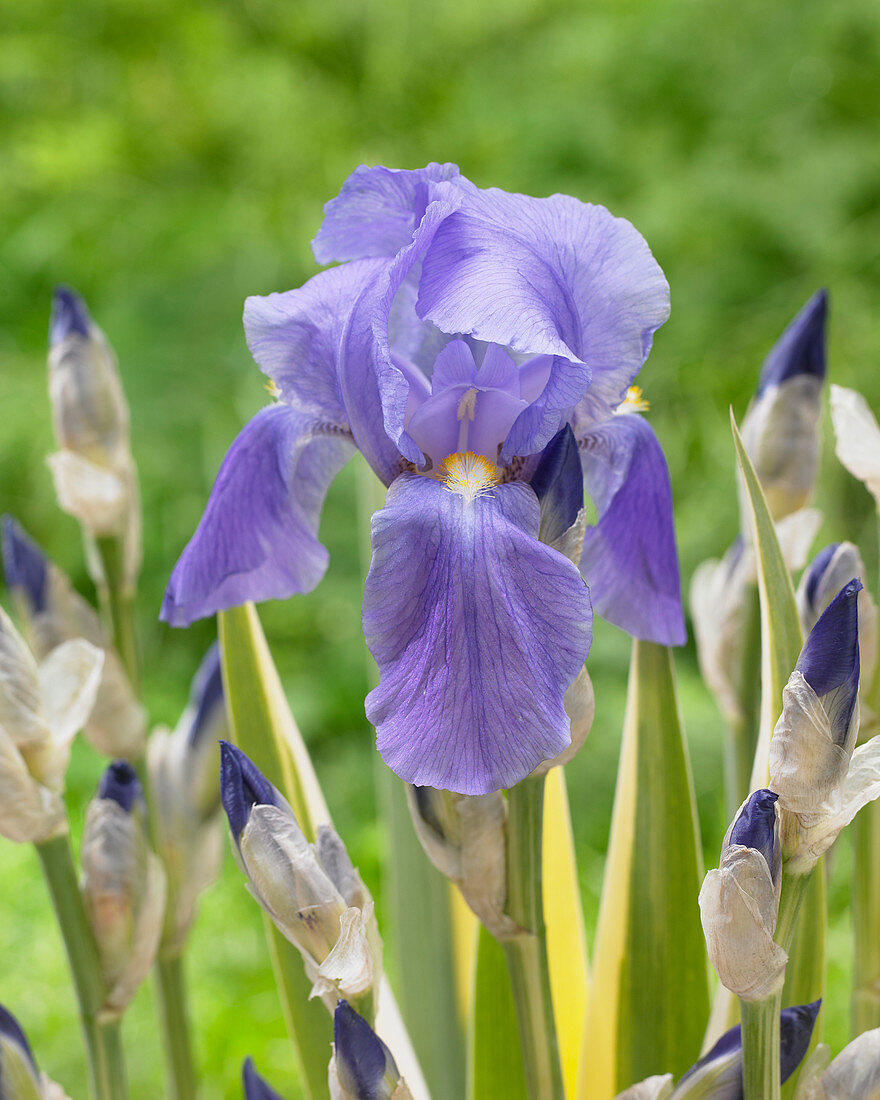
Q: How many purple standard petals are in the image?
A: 3